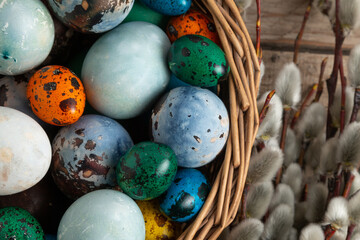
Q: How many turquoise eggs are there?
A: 3